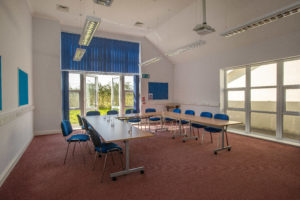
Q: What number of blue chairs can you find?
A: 12